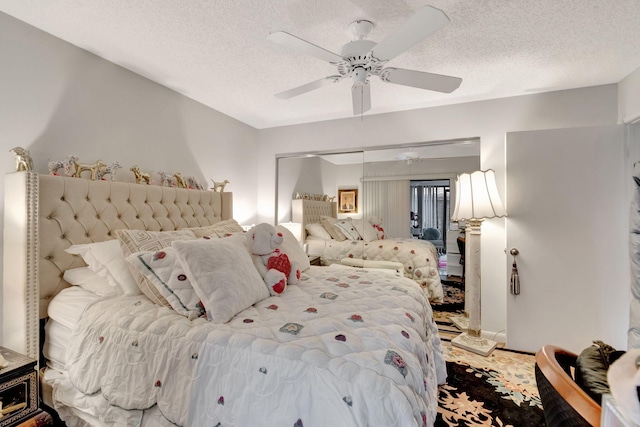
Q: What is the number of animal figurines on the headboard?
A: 9